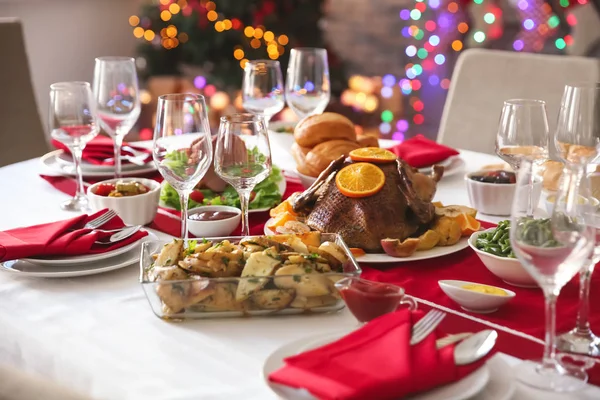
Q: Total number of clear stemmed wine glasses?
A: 10